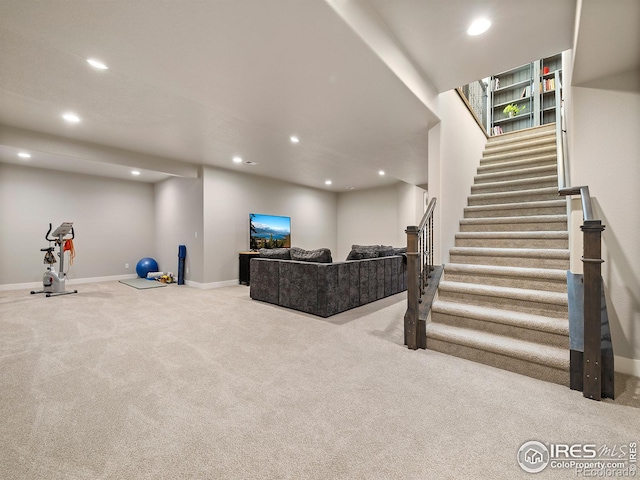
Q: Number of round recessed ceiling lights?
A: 9